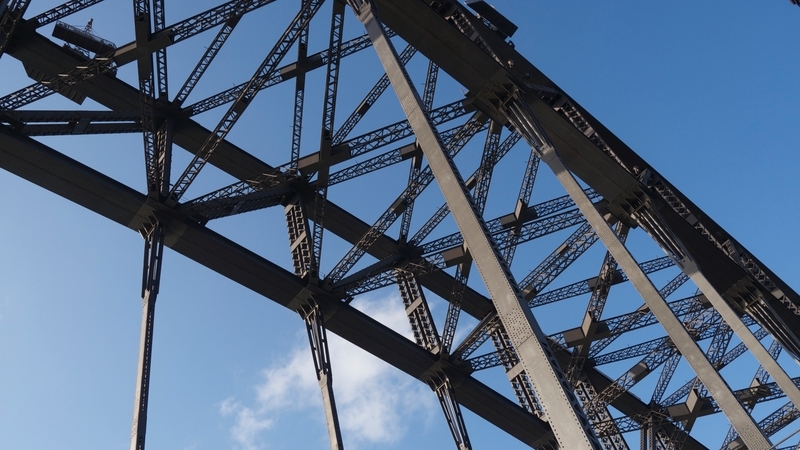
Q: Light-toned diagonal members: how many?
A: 3